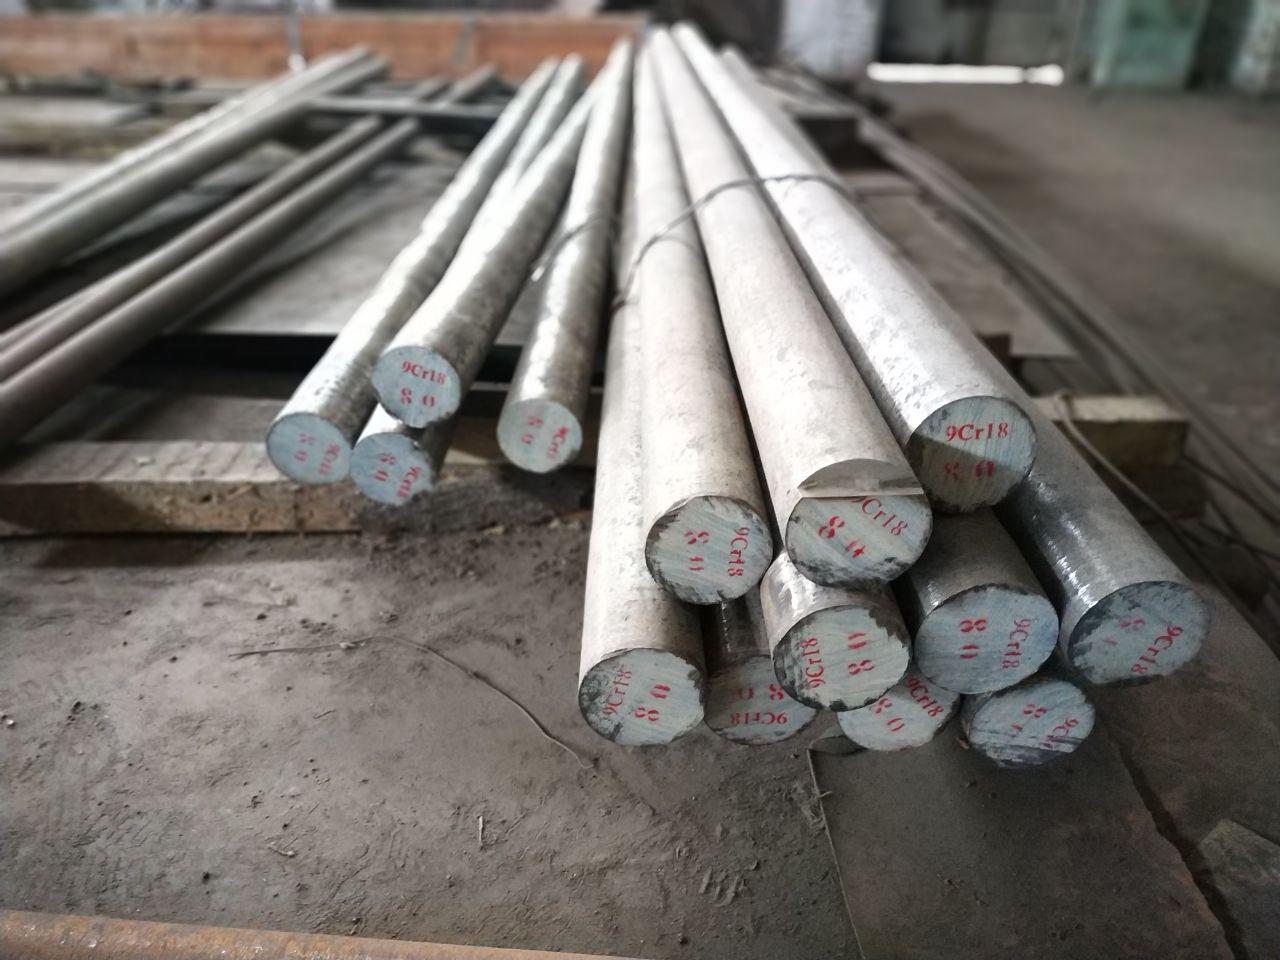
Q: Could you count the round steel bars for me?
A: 14